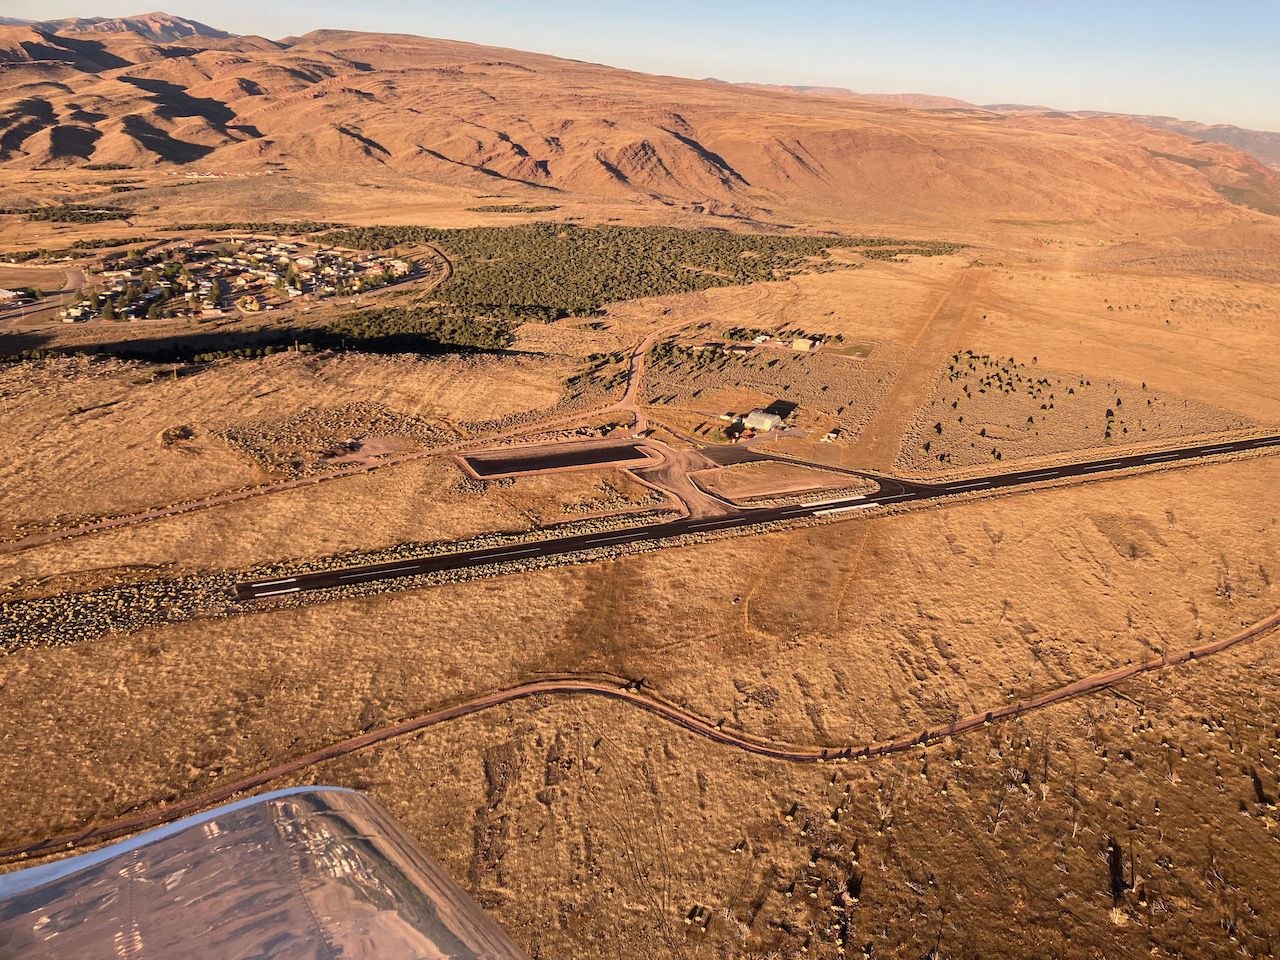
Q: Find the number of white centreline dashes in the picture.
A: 12